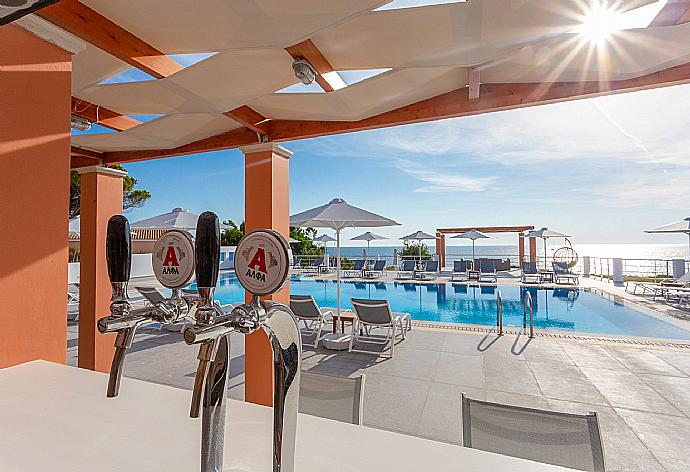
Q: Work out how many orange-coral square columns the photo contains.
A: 3